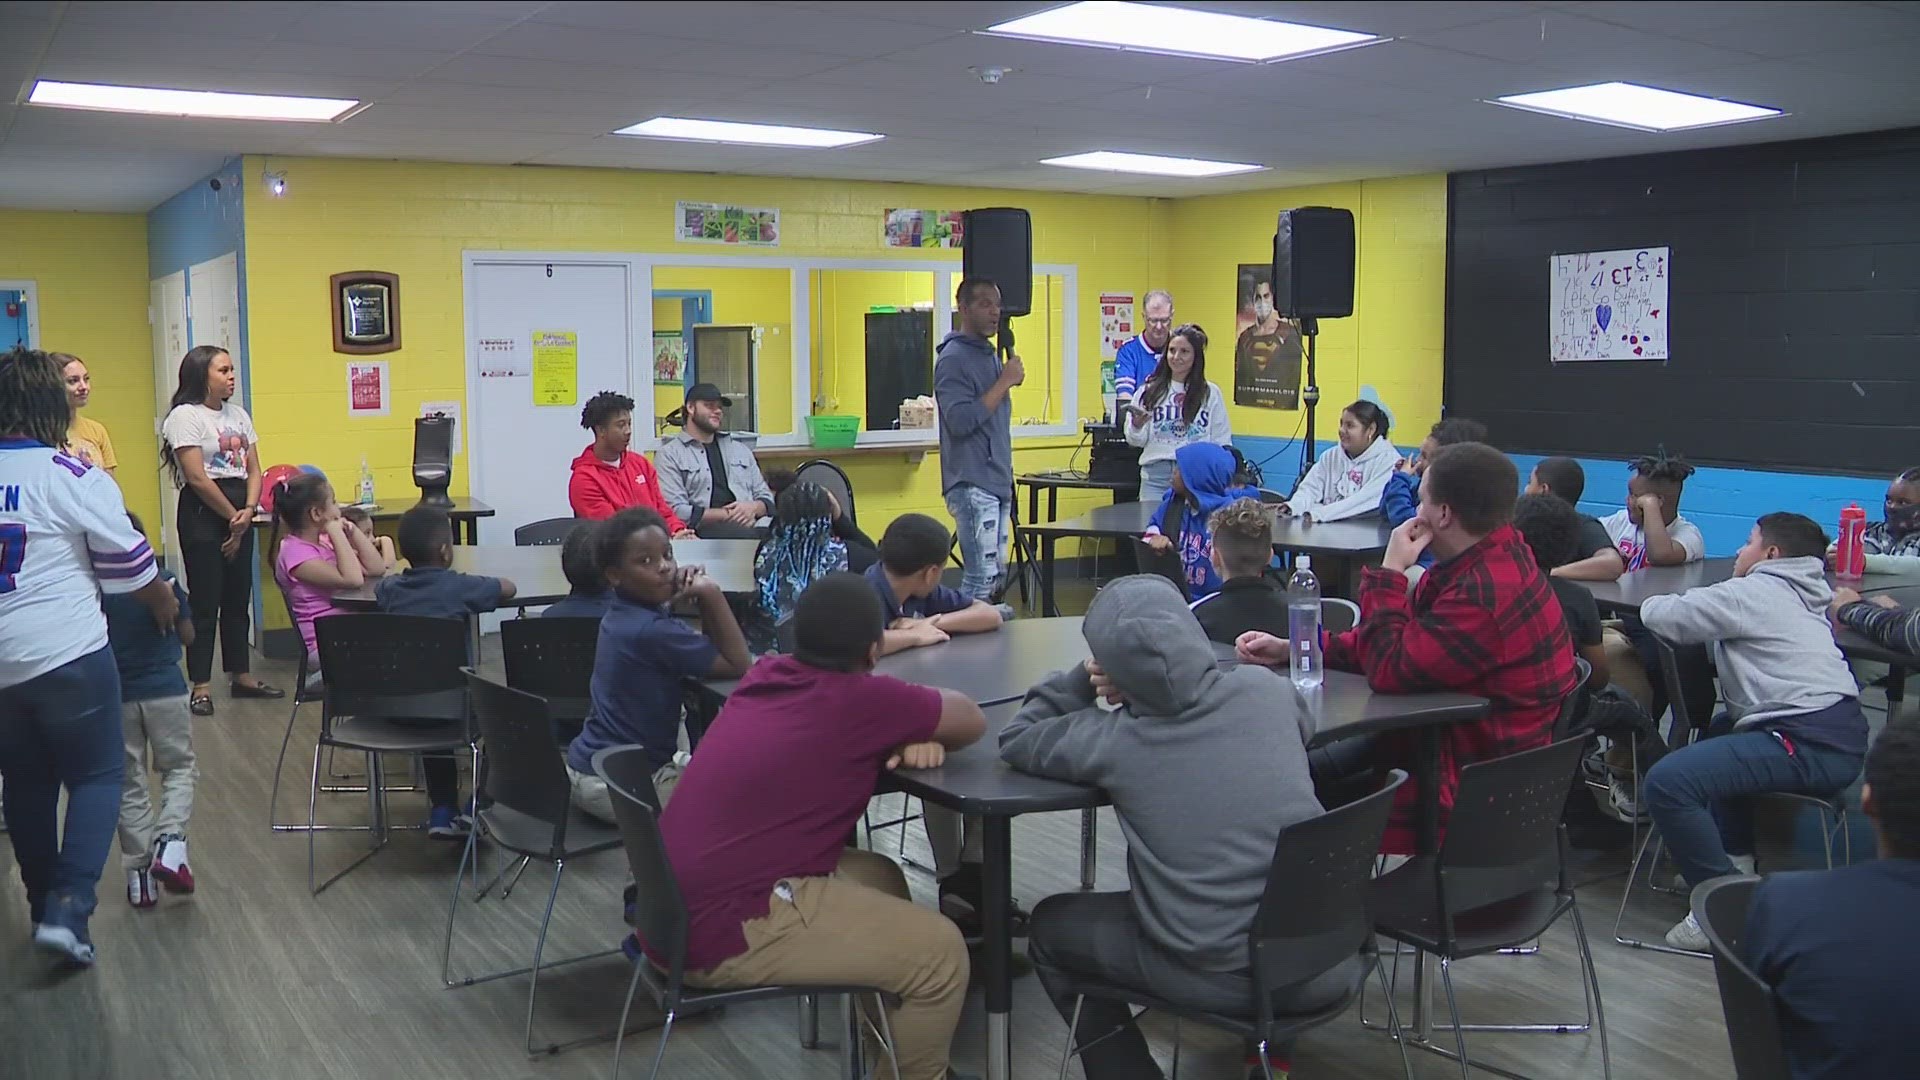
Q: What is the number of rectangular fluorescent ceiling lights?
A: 5